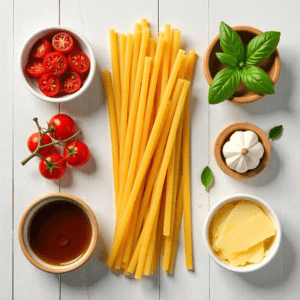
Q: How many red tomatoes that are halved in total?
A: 7